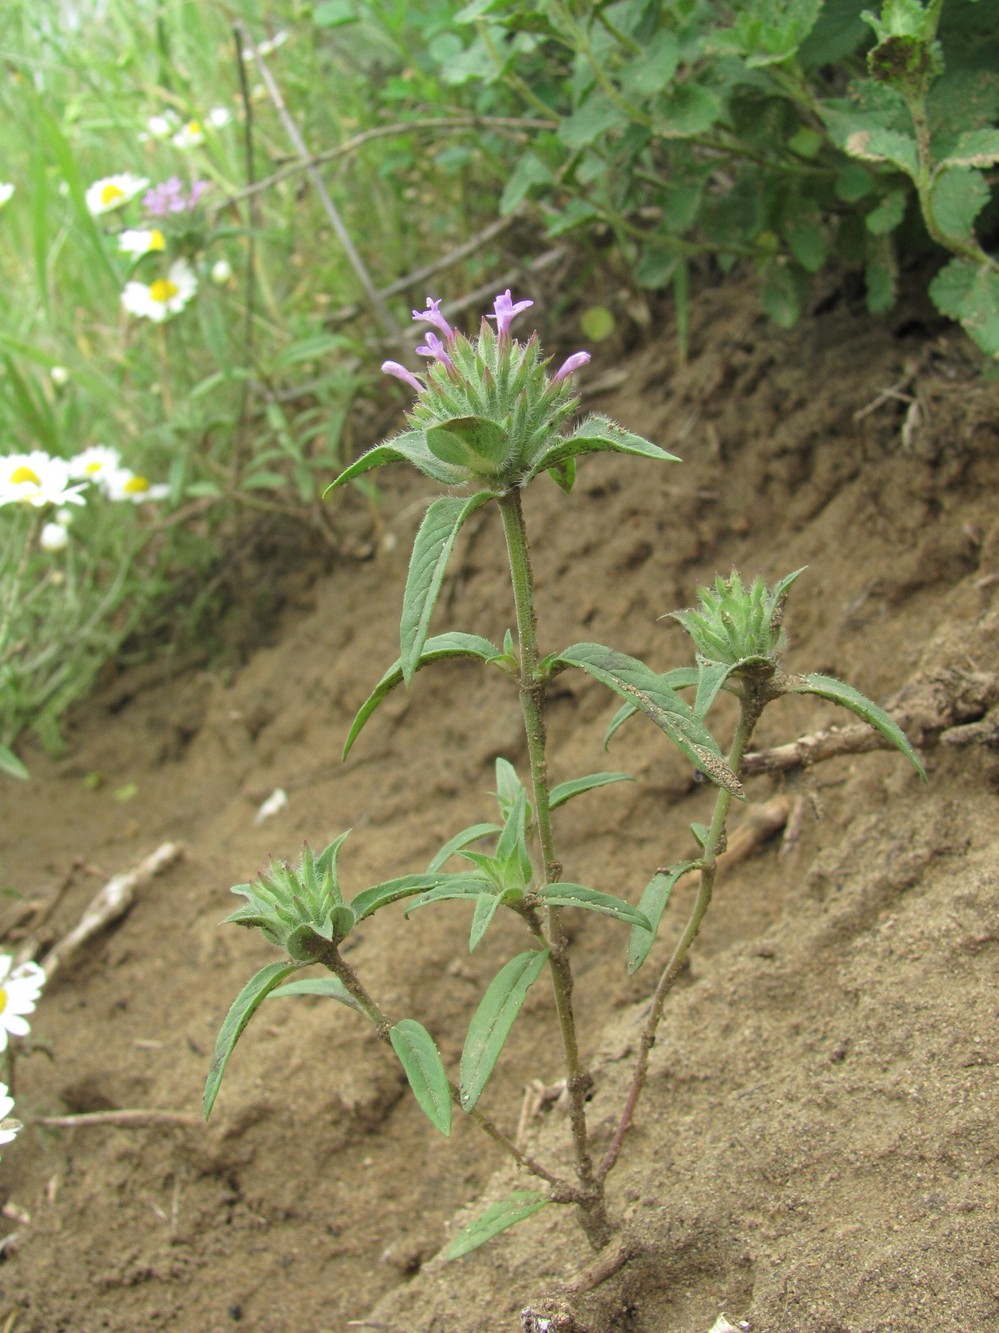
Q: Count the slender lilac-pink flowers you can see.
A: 5